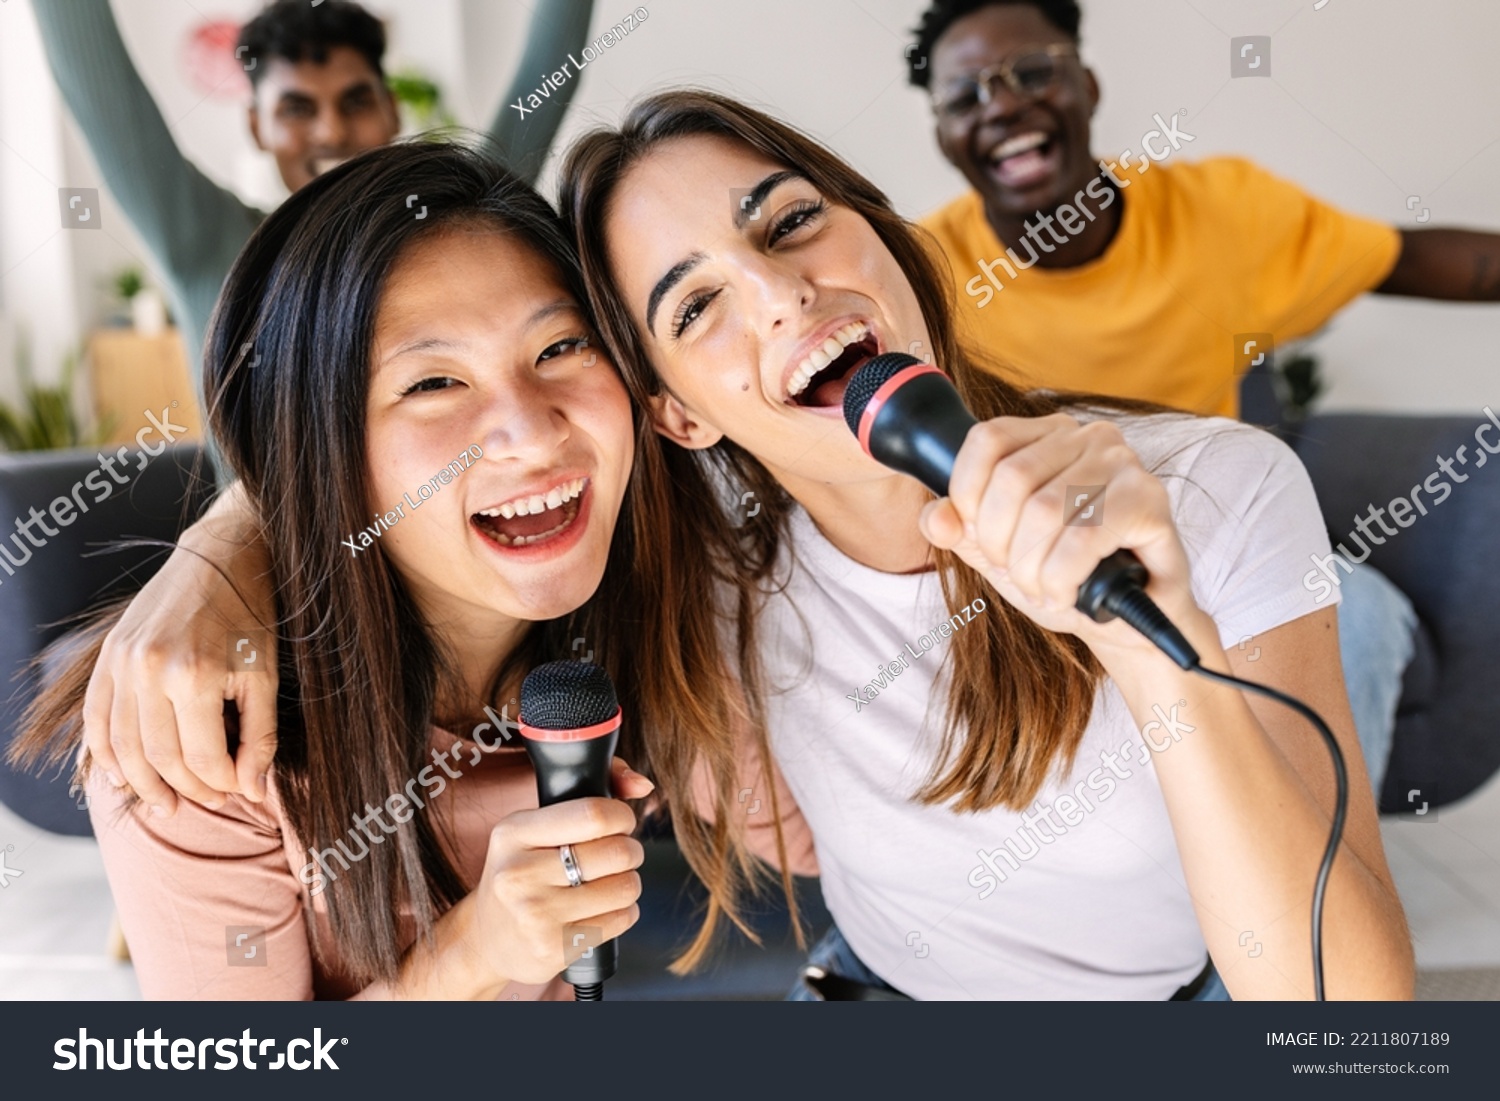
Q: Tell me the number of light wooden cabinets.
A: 1